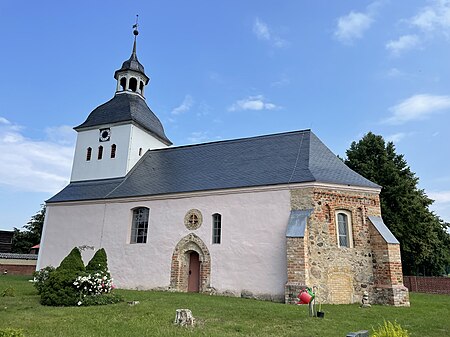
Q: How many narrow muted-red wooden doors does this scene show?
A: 1